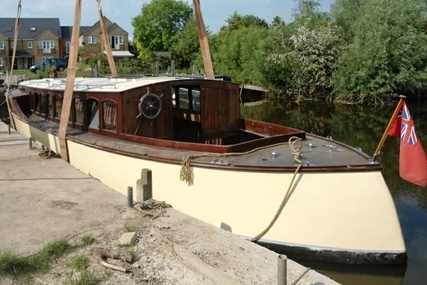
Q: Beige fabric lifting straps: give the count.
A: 4